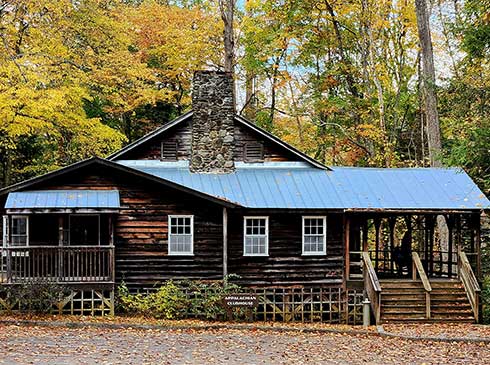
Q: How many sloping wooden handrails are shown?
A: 3